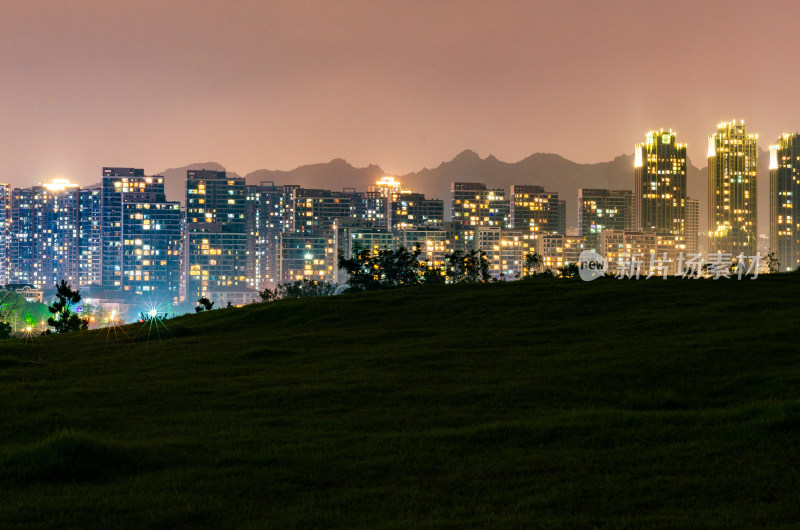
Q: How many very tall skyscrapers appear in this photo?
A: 3